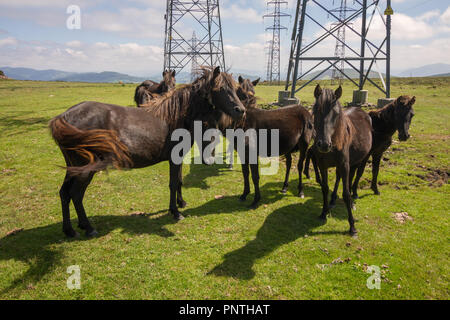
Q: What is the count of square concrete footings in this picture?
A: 4